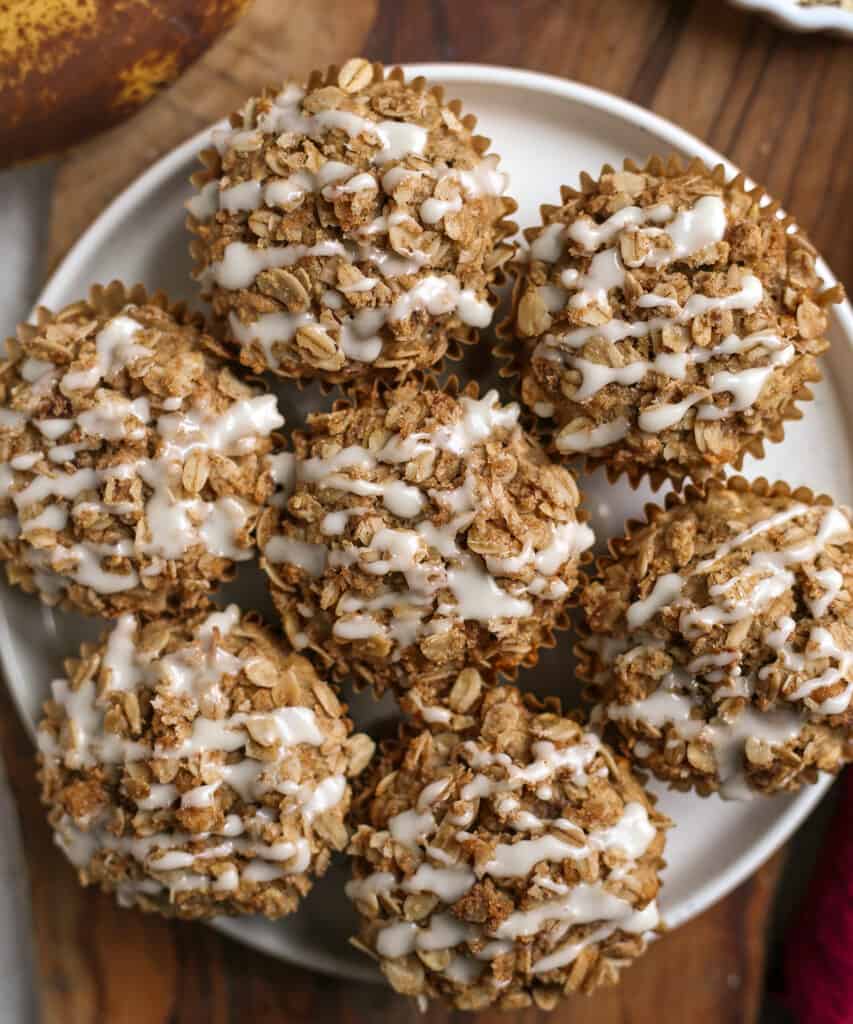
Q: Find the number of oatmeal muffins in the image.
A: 7